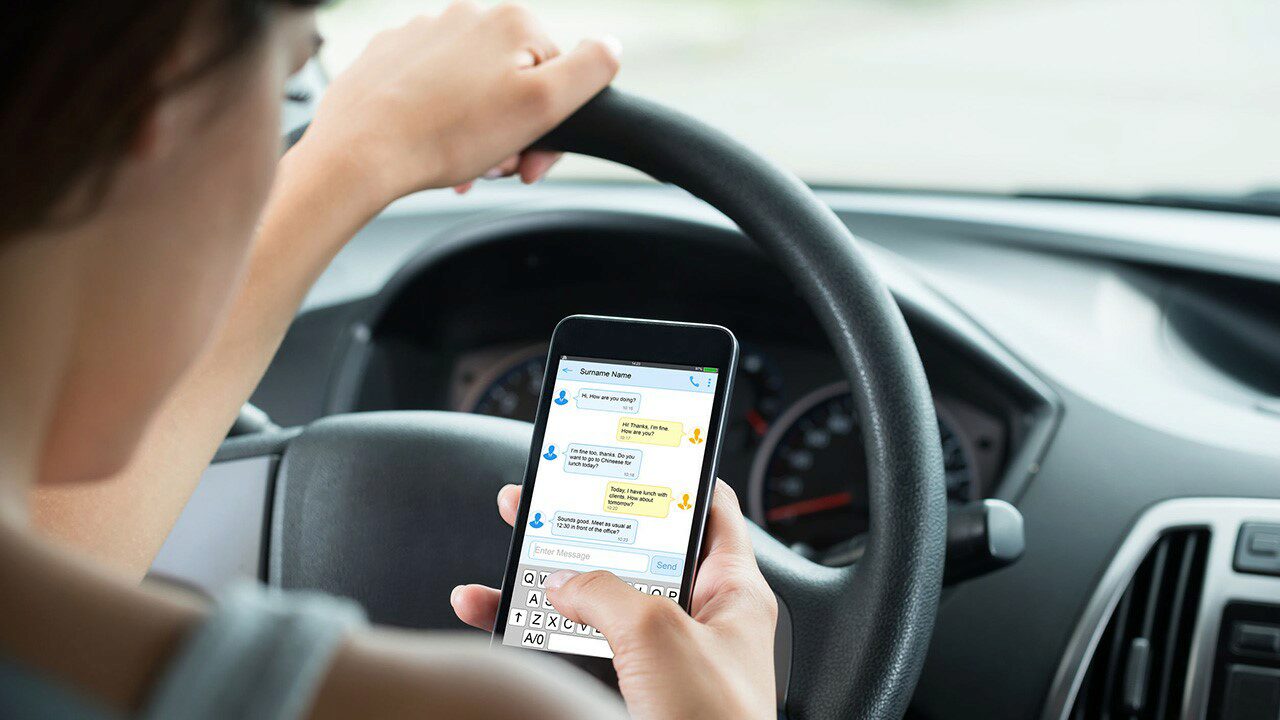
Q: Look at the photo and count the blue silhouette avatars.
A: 3